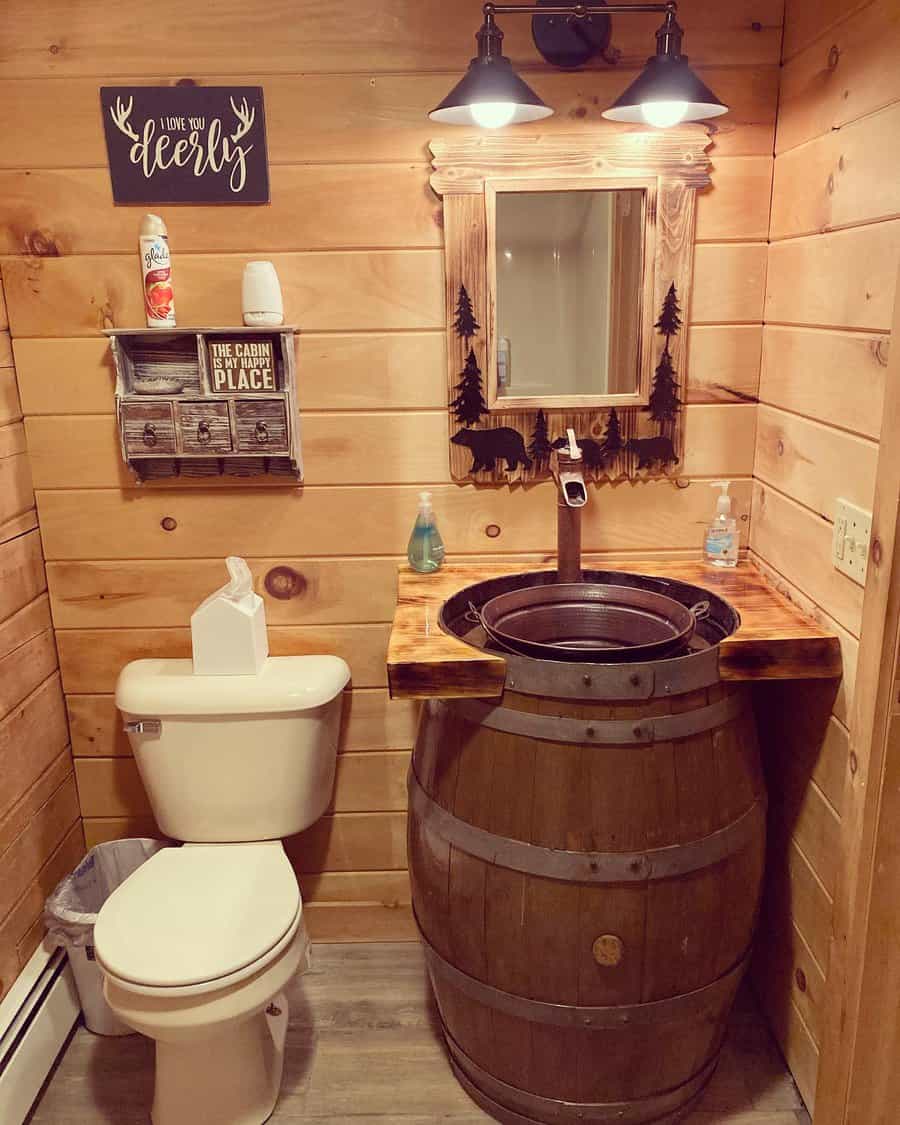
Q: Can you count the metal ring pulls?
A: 3